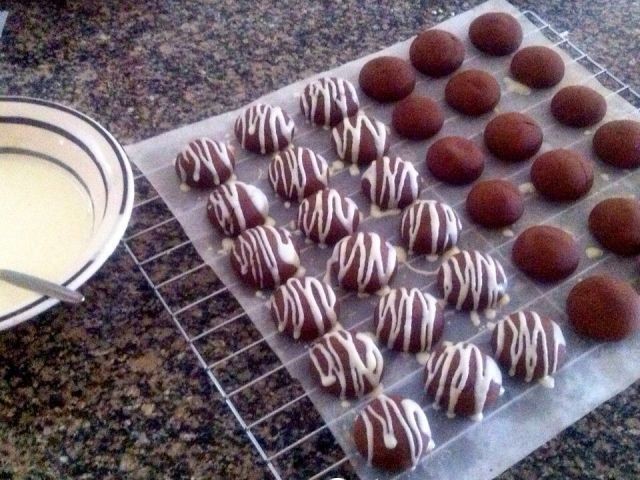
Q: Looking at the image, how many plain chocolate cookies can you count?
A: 15